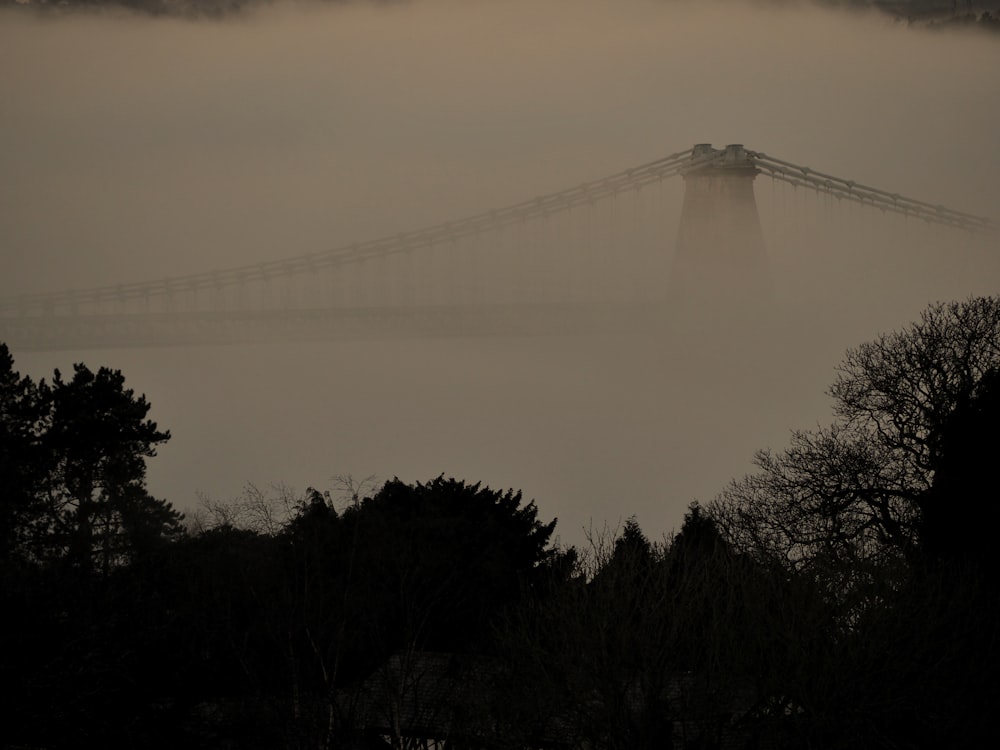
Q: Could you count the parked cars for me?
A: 0